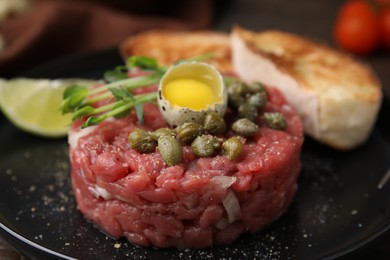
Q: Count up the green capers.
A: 14